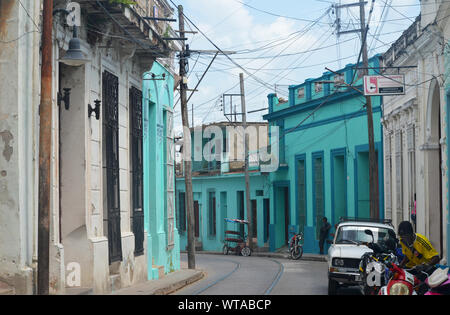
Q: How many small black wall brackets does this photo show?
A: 2